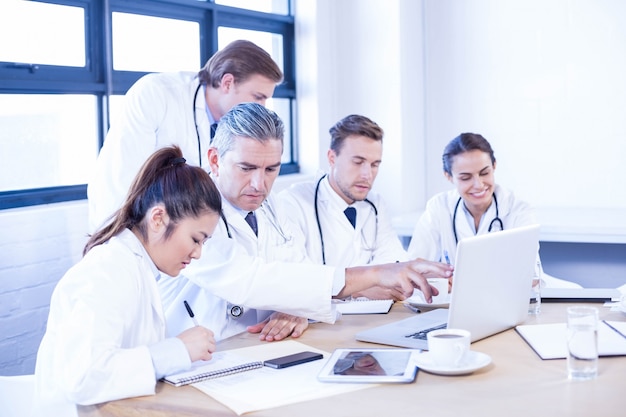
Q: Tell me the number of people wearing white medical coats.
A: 5